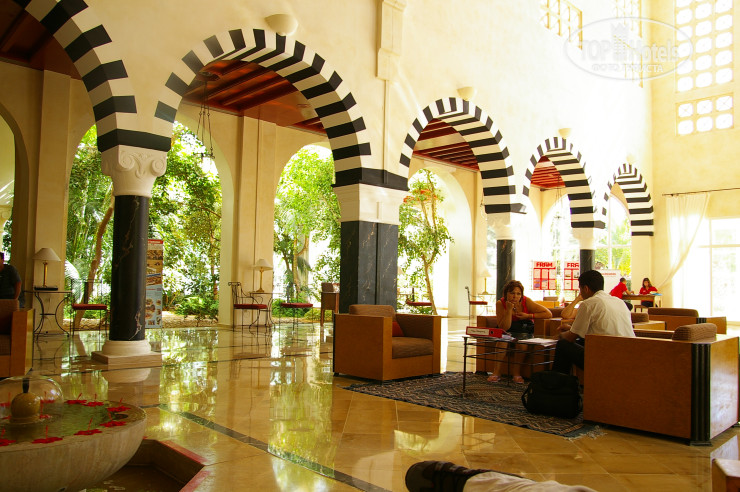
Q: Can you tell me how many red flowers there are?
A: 11